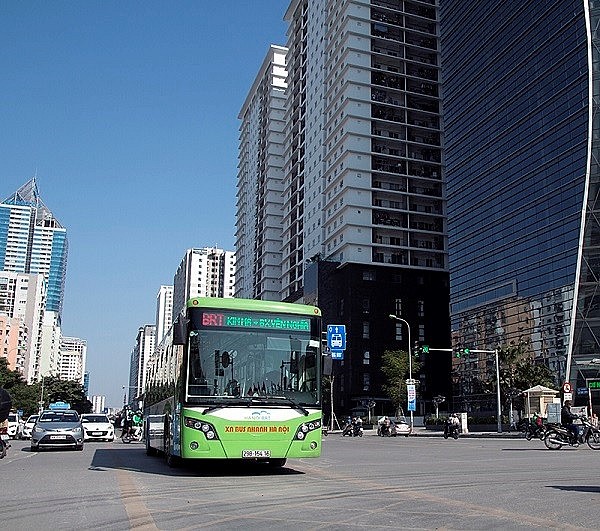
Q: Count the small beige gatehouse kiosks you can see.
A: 1